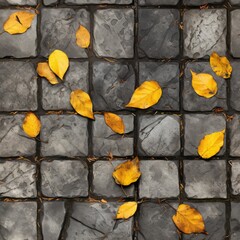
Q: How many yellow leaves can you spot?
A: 14